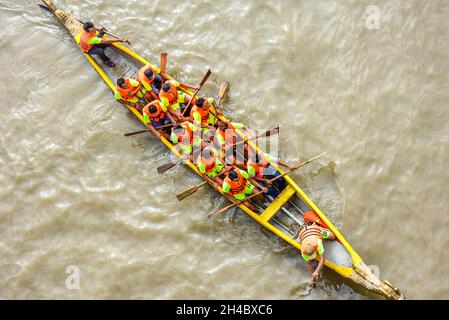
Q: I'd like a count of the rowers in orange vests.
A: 11